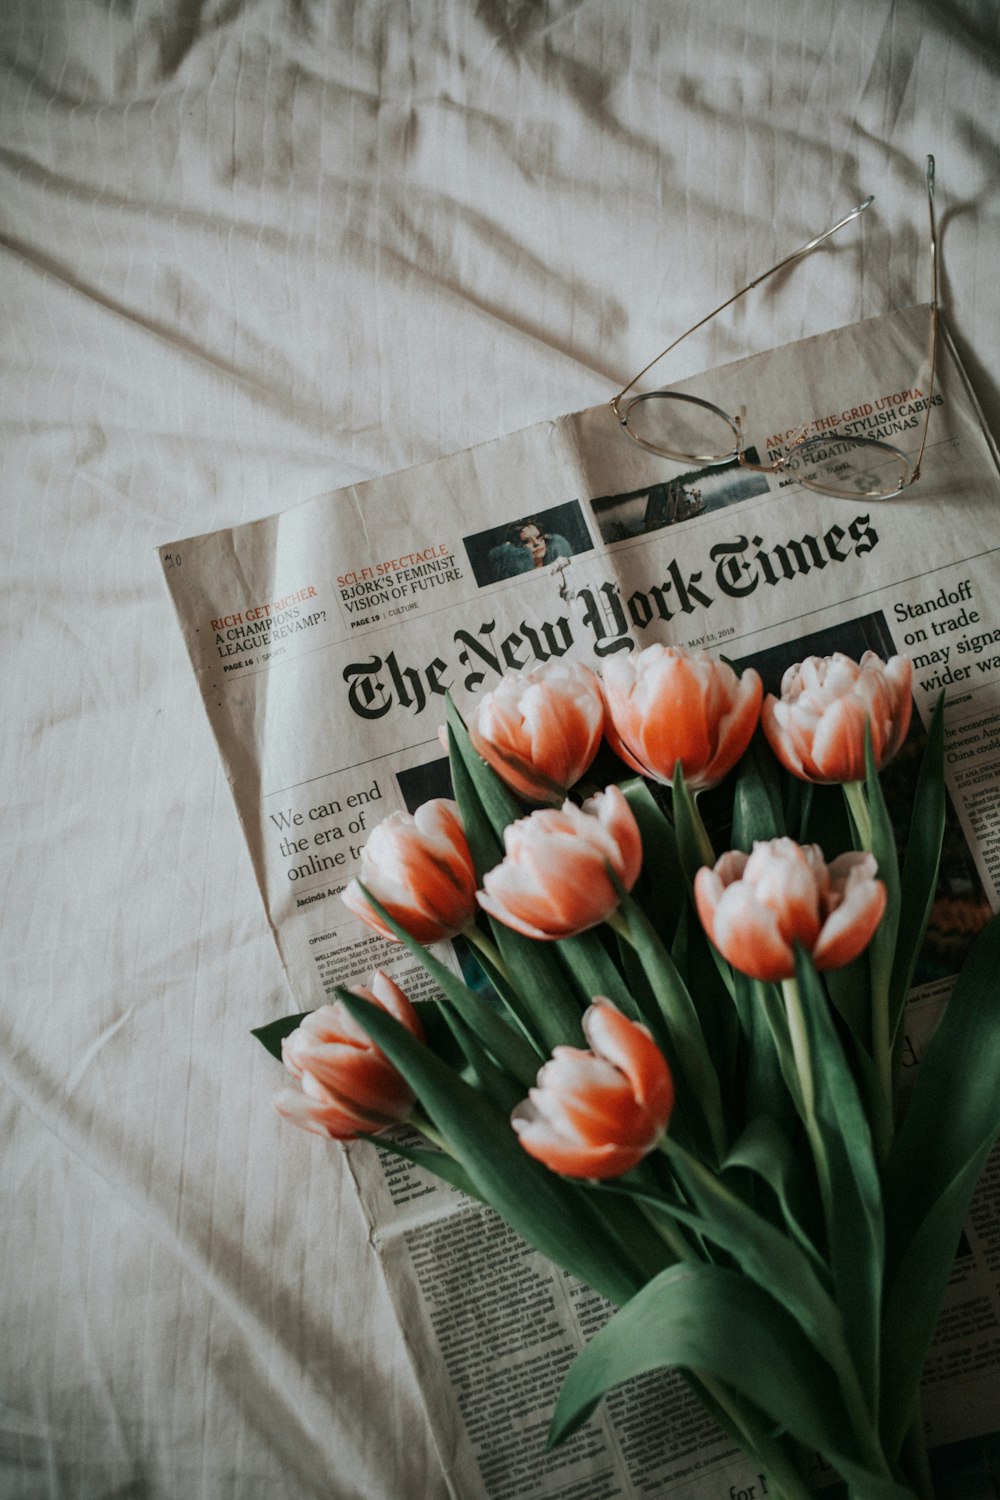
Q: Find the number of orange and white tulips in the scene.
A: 8